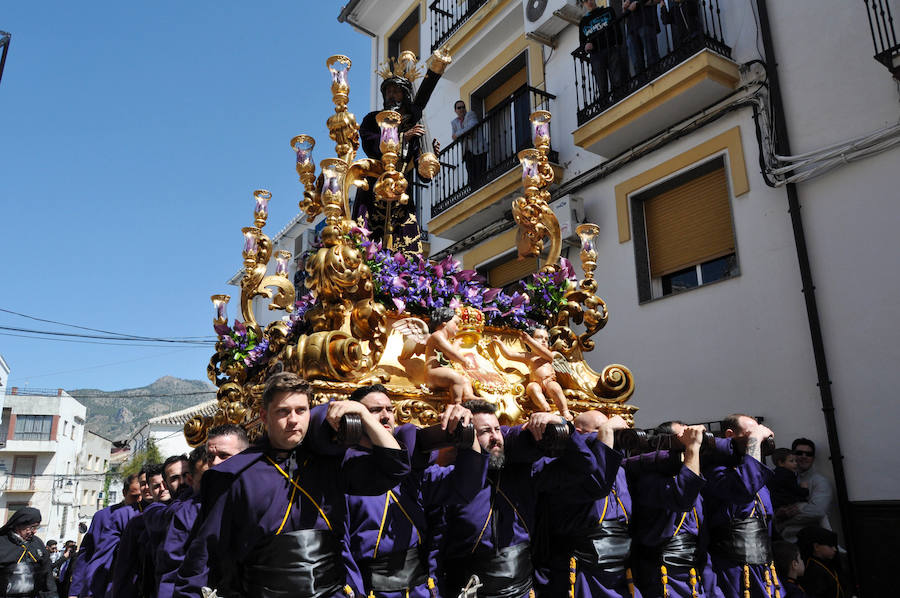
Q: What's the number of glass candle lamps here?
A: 11